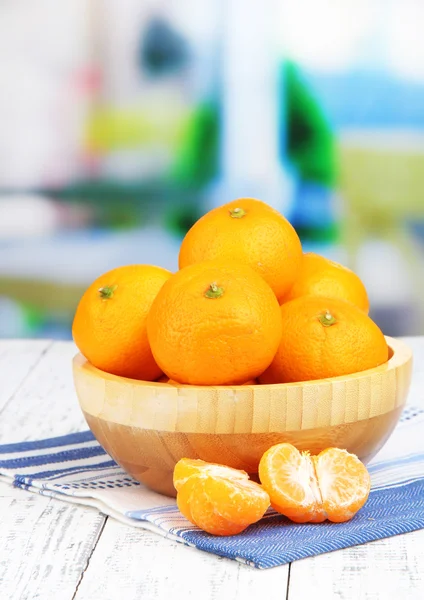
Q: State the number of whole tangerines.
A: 5